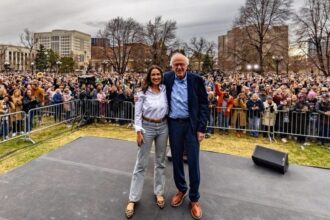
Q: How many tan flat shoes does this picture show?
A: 2